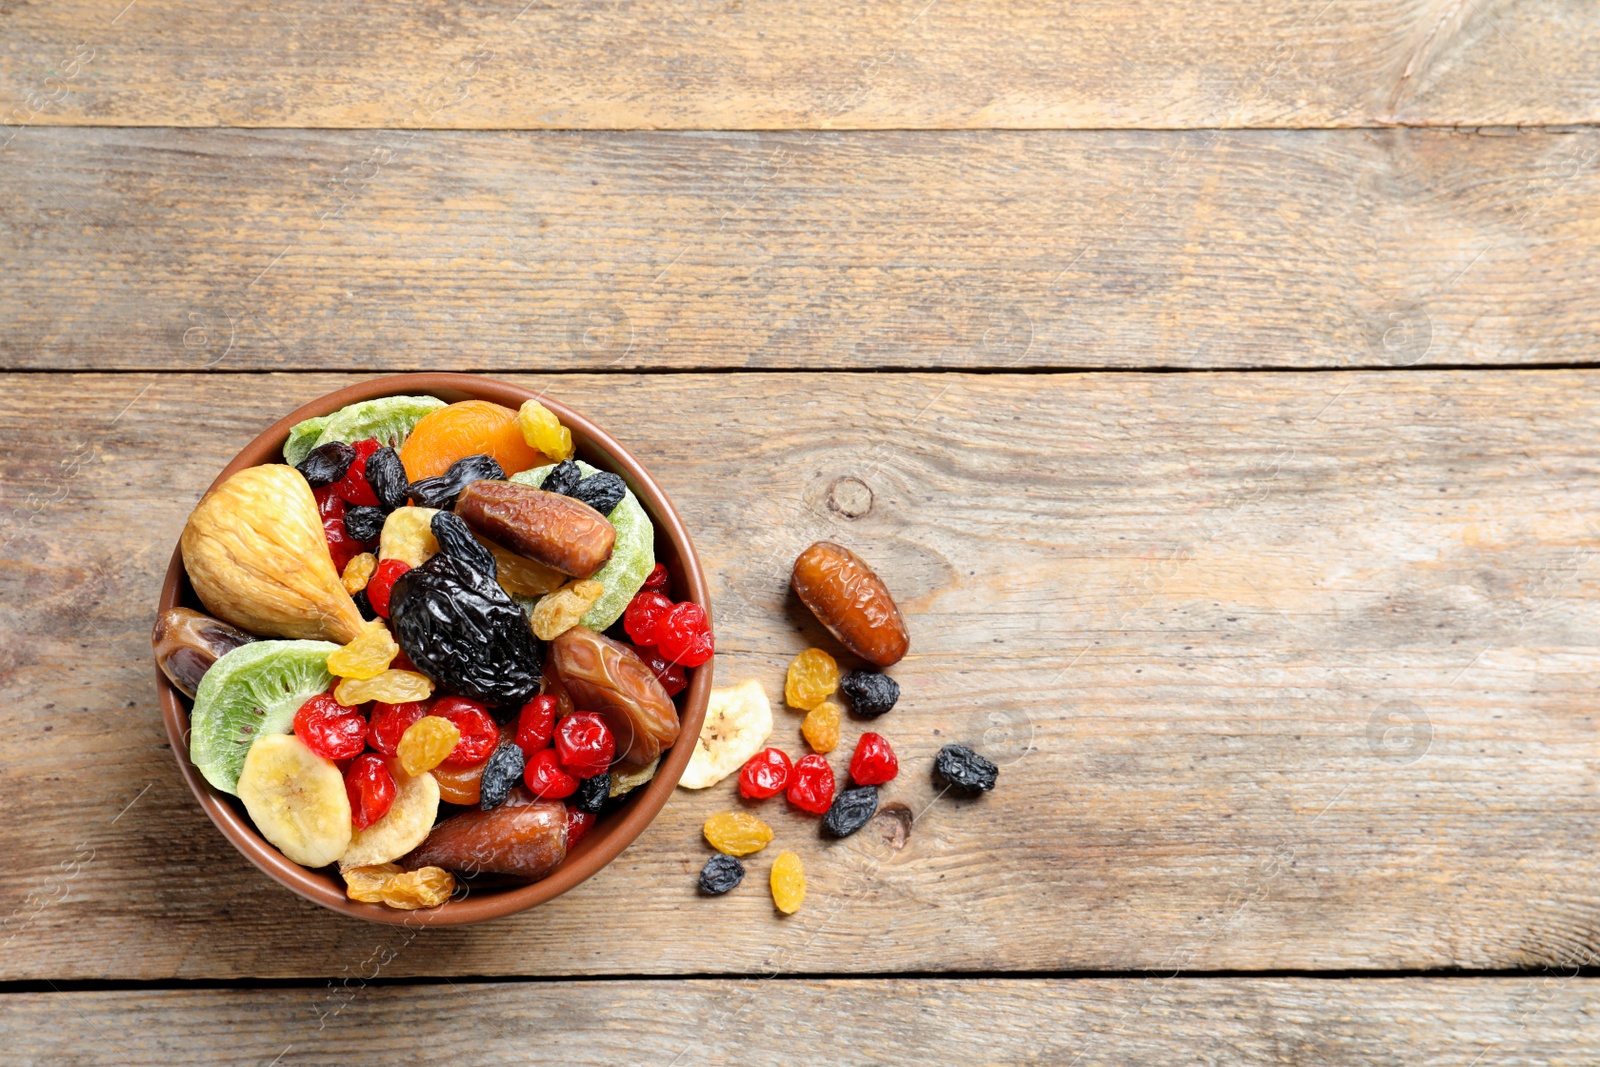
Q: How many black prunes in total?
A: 1